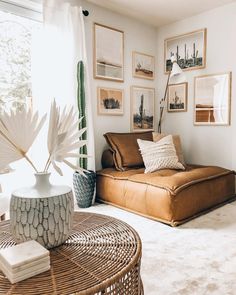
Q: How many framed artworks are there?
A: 7